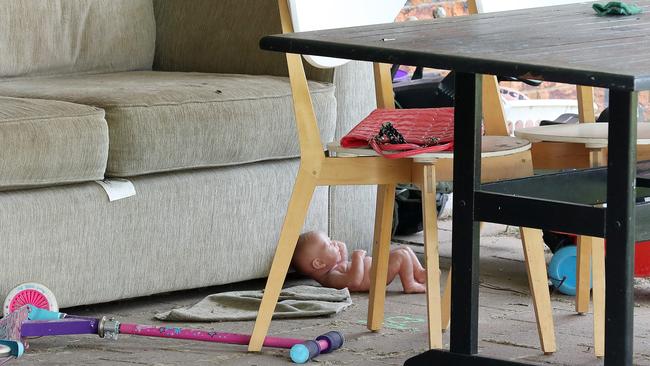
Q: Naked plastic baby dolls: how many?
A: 1